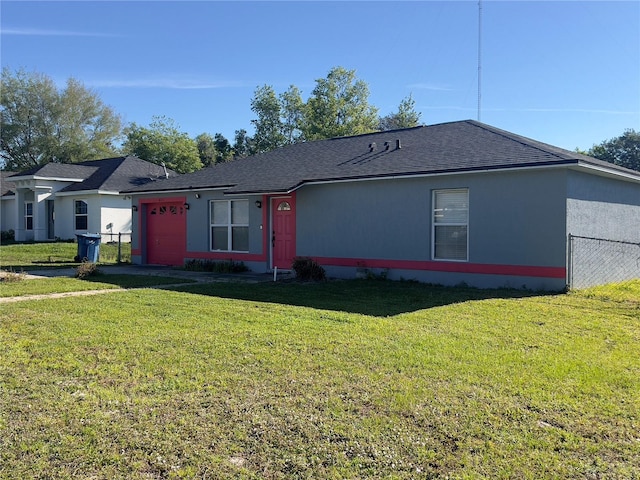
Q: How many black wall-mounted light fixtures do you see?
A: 3